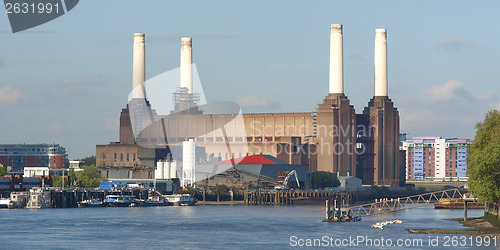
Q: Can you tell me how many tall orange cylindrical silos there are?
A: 0